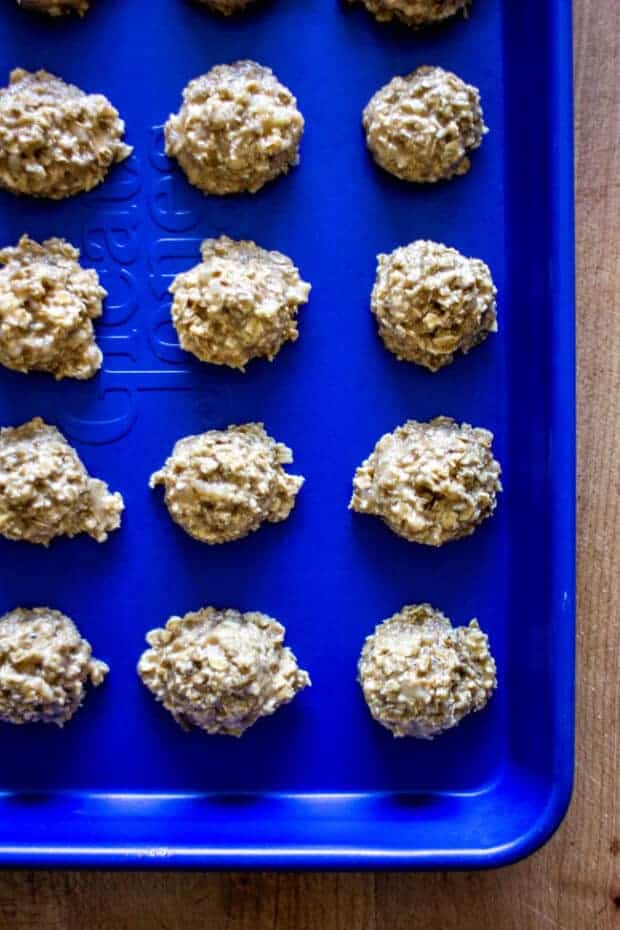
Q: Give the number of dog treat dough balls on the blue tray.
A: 15